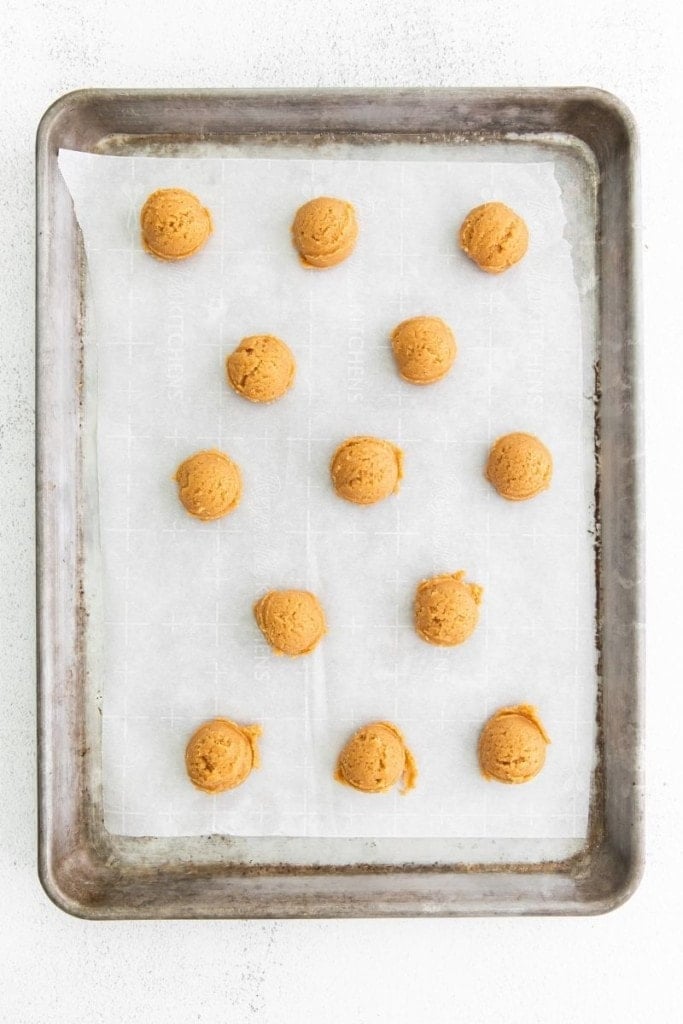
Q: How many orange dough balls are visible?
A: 13